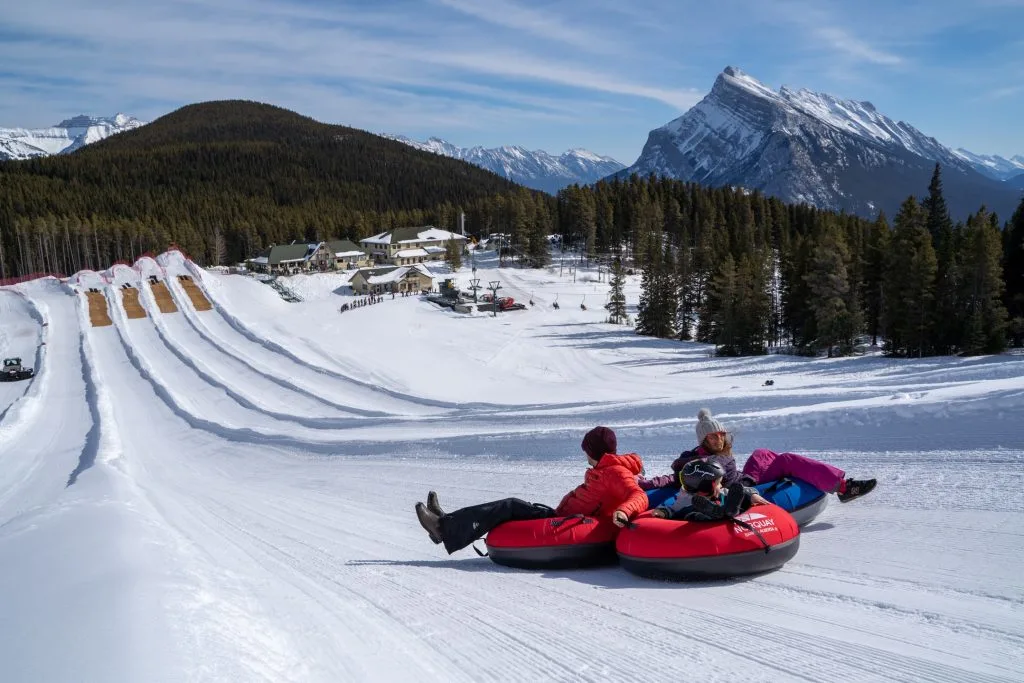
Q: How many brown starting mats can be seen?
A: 4